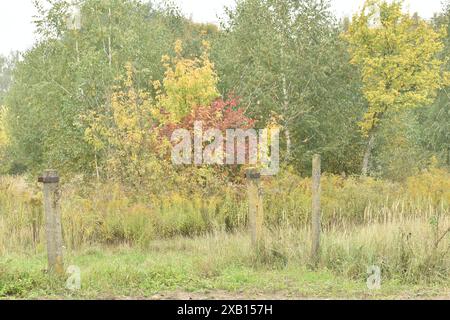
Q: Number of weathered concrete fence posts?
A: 3